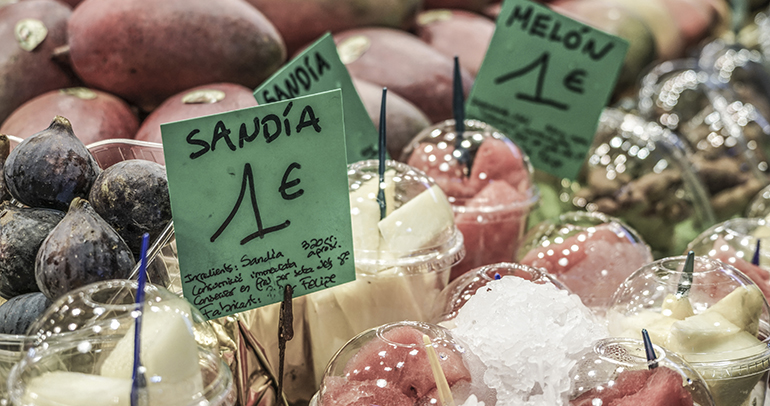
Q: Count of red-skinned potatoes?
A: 0